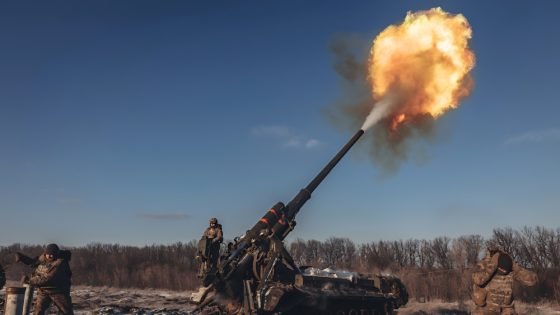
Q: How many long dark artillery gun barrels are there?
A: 1